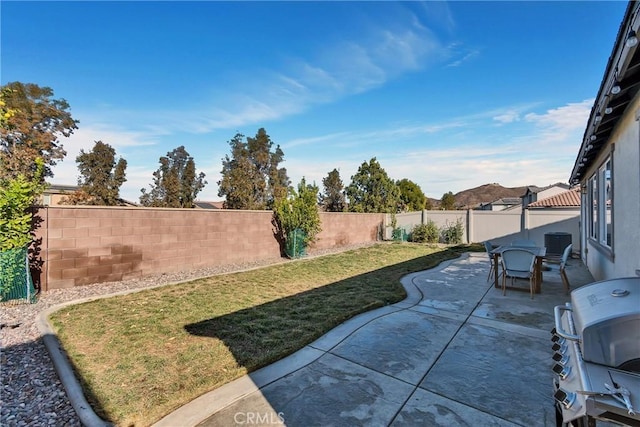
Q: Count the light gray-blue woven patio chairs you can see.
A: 4